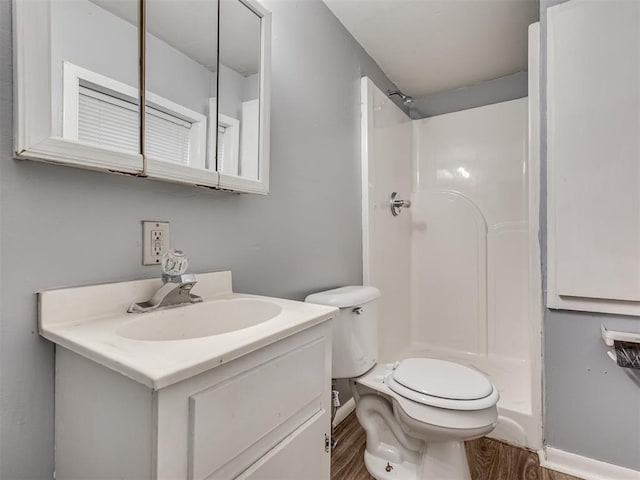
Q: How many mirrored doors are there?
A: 3